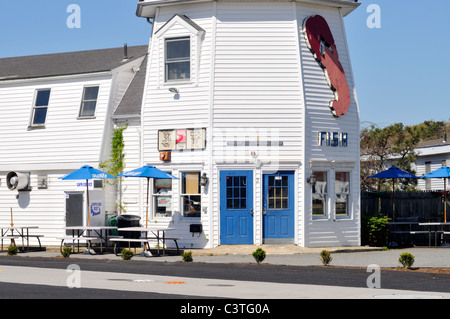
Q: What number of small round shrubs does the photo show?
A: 7